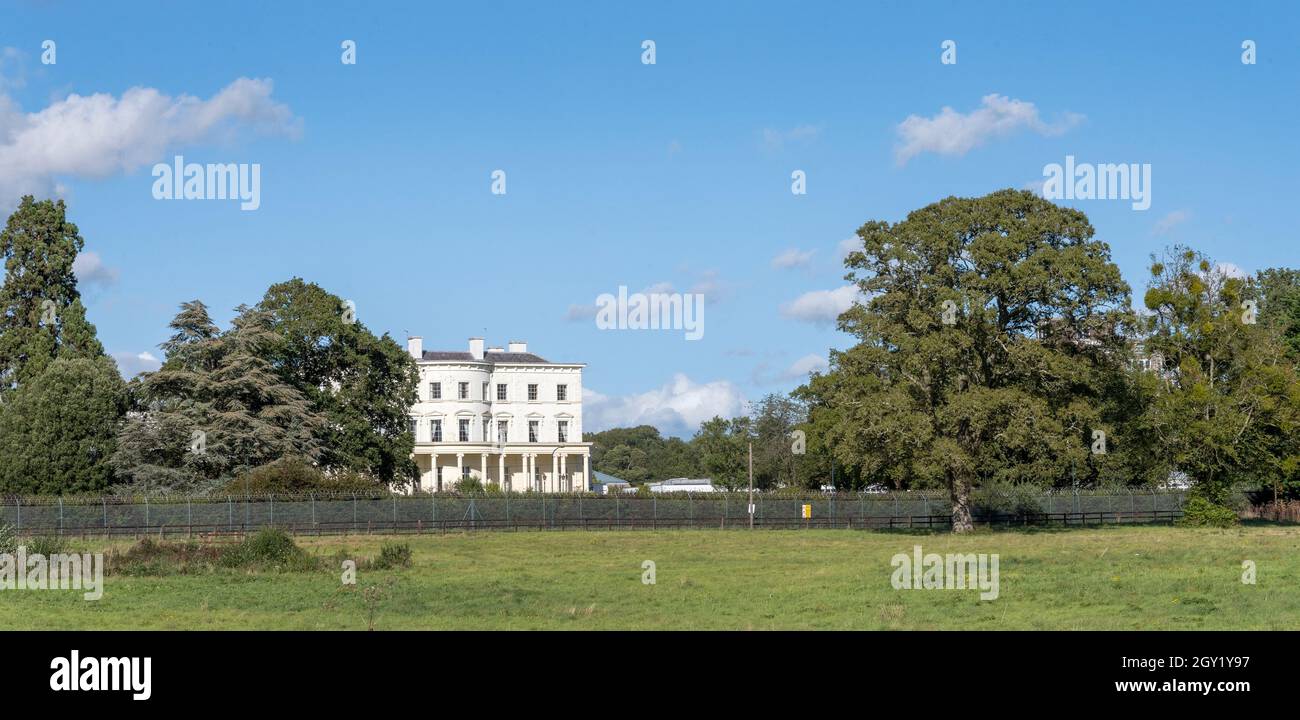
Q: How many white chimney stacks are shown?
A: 4